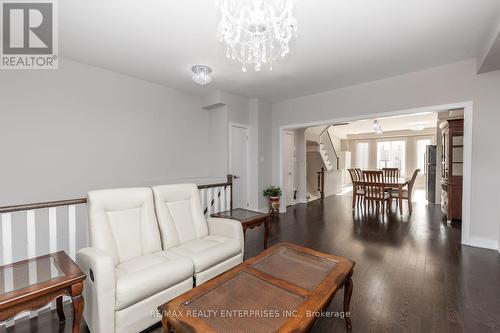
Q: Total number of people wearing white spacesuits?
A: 0